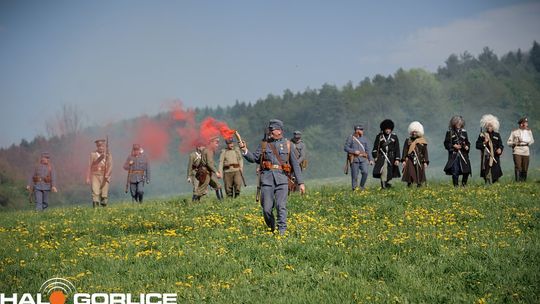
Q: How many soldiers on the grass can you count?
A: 14